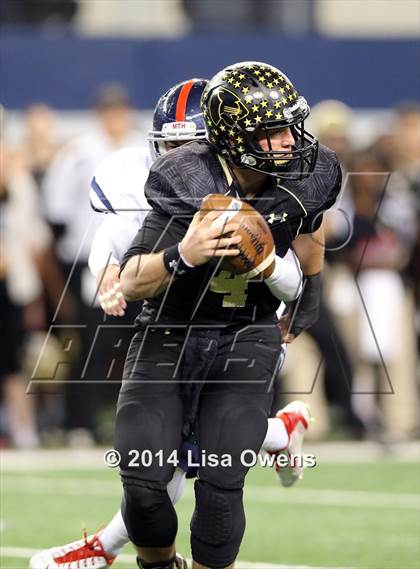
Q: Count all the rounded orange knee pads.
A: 0